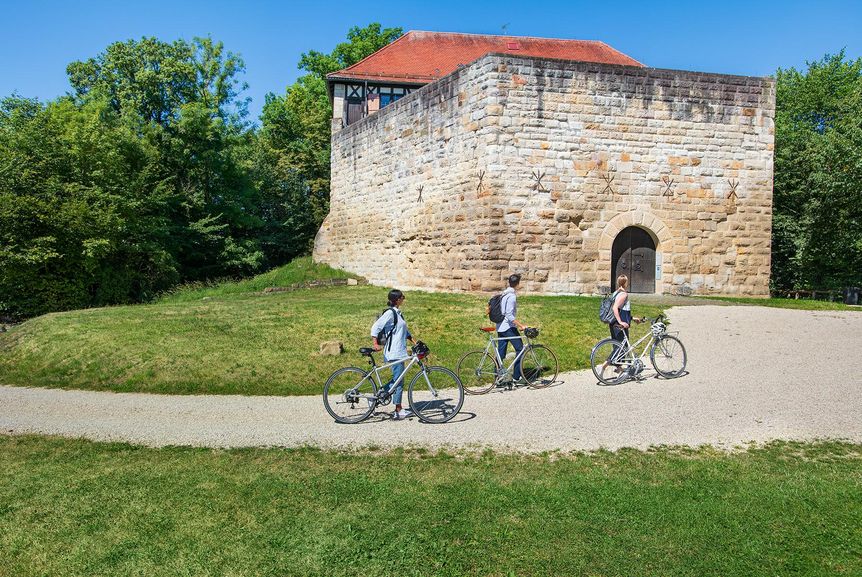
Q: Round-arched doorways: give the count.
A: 1